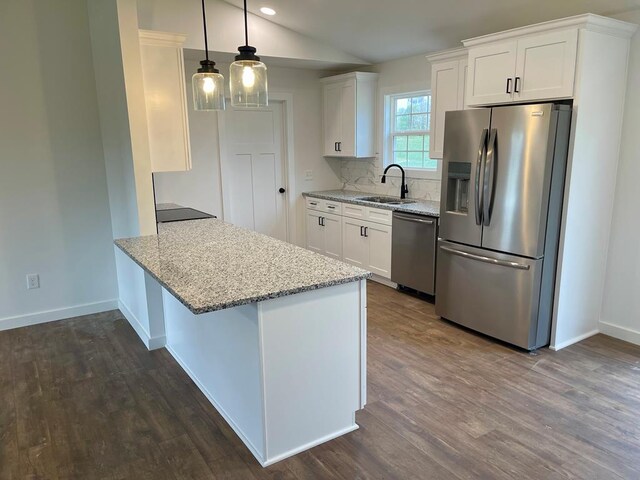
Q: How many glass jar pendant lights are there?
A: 2